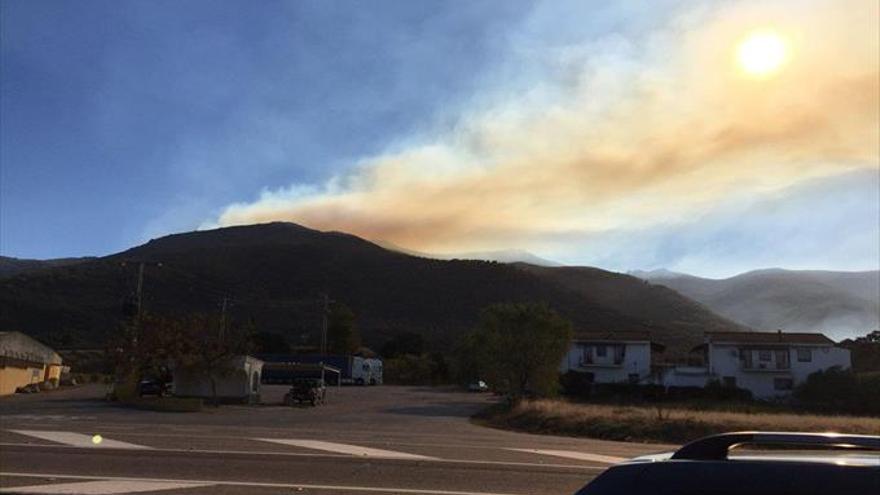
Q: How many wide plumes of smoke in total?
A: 1